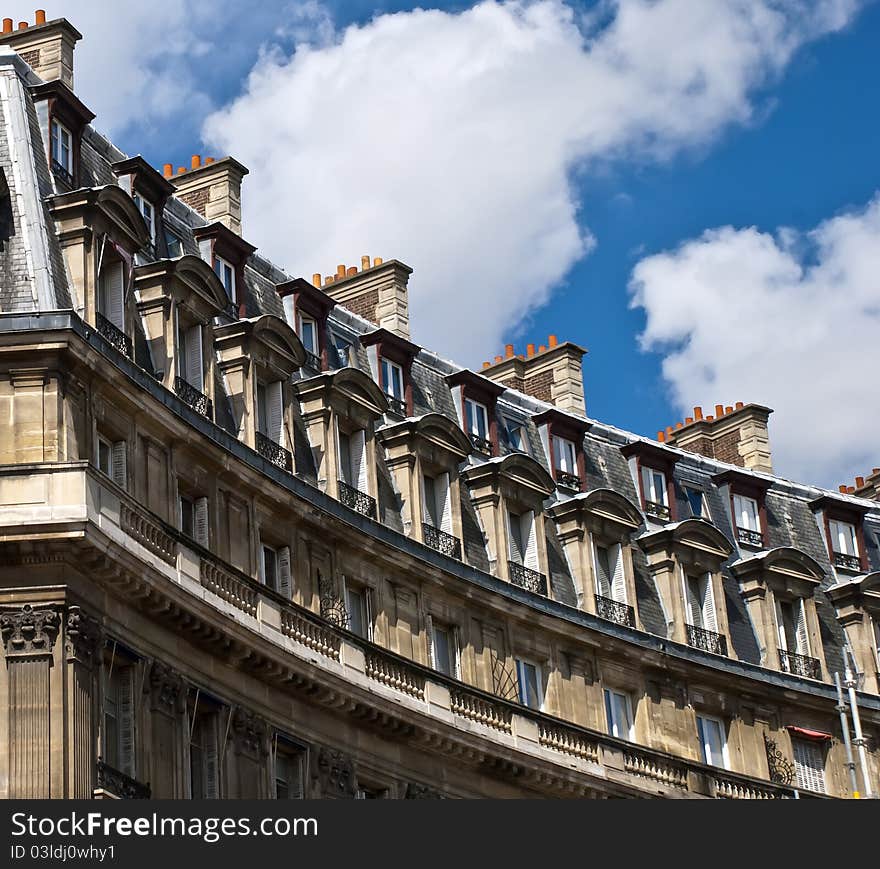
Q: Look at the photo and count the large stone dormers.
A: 10